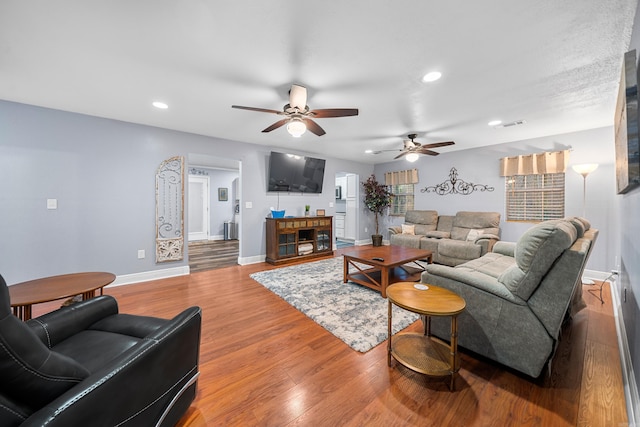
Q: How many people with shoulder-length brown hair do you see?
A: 0